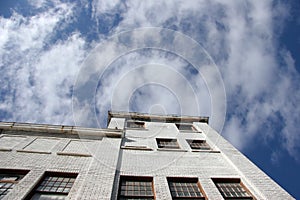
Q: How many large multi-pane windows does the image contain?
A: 5